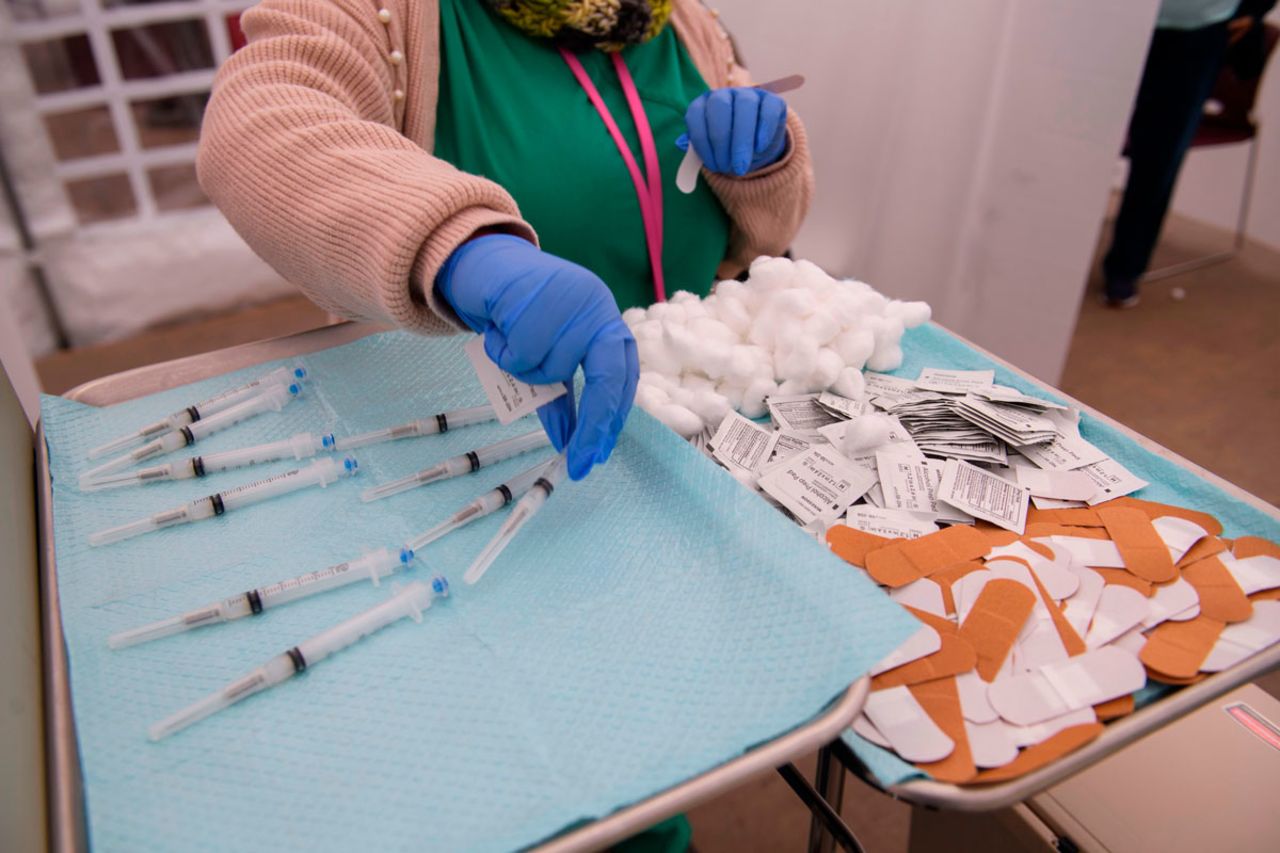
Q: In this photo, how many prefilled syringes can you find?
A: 10